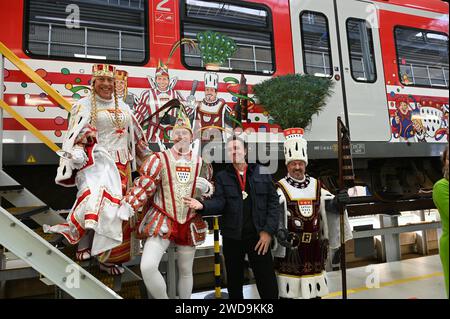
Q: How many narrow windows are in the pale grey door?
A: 2